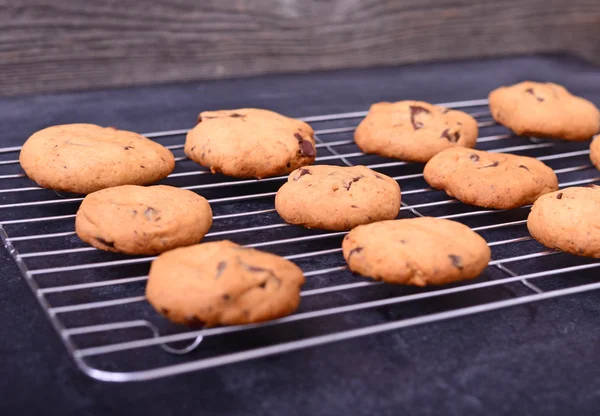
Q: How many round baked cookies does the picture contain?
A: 11